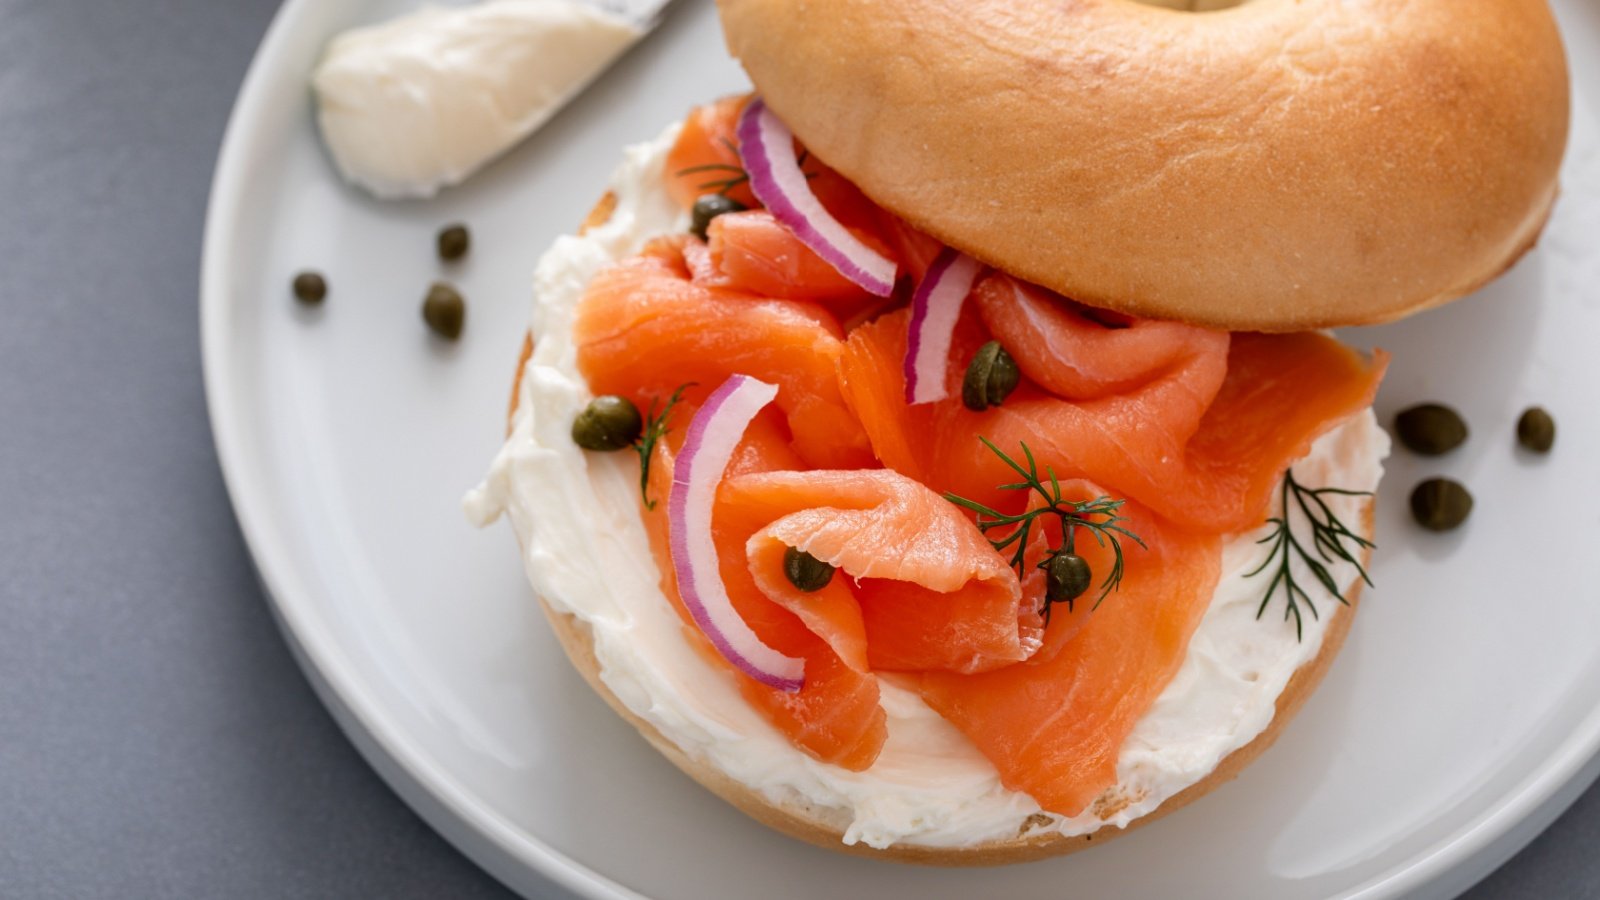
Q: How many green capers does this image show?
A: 11